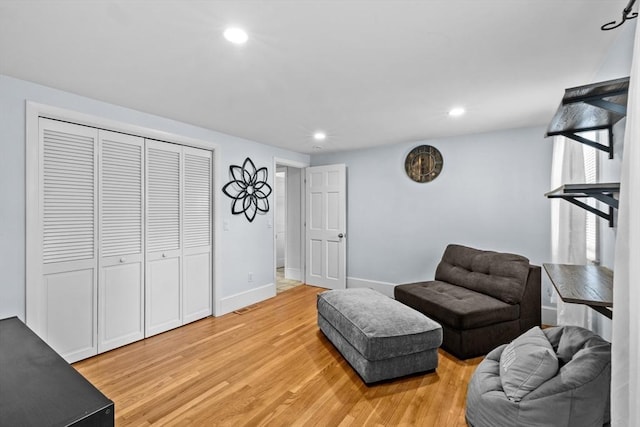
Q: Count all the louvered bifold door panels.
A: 4